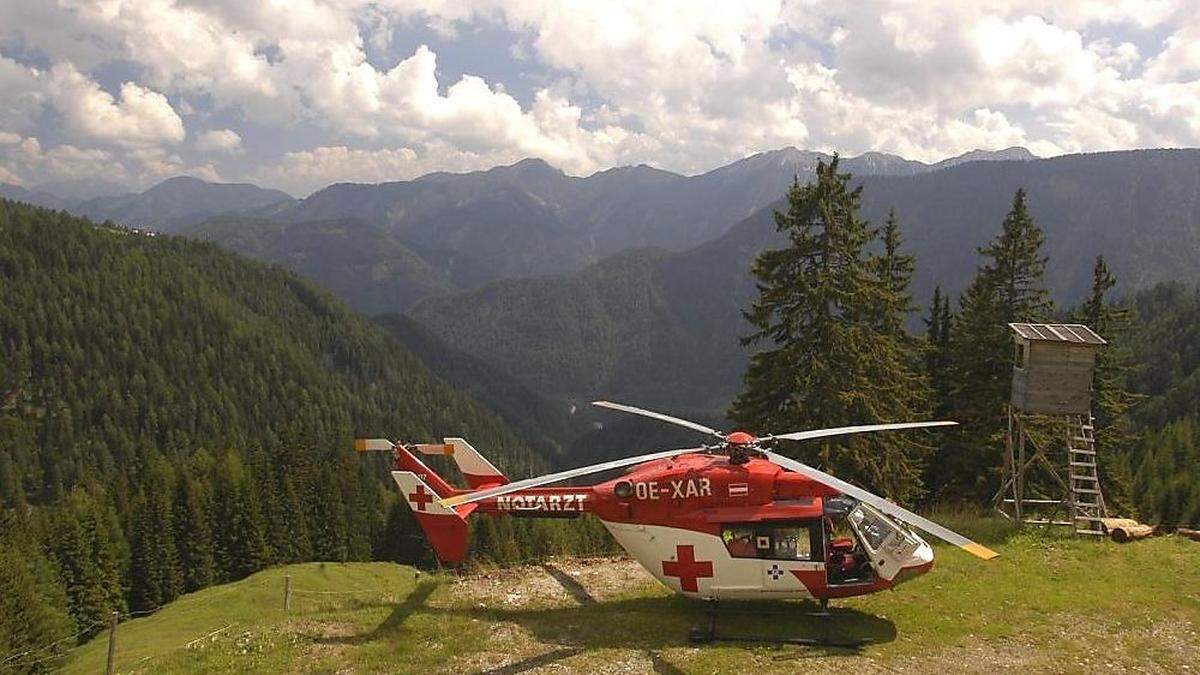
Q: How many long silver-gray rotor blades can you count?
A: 4